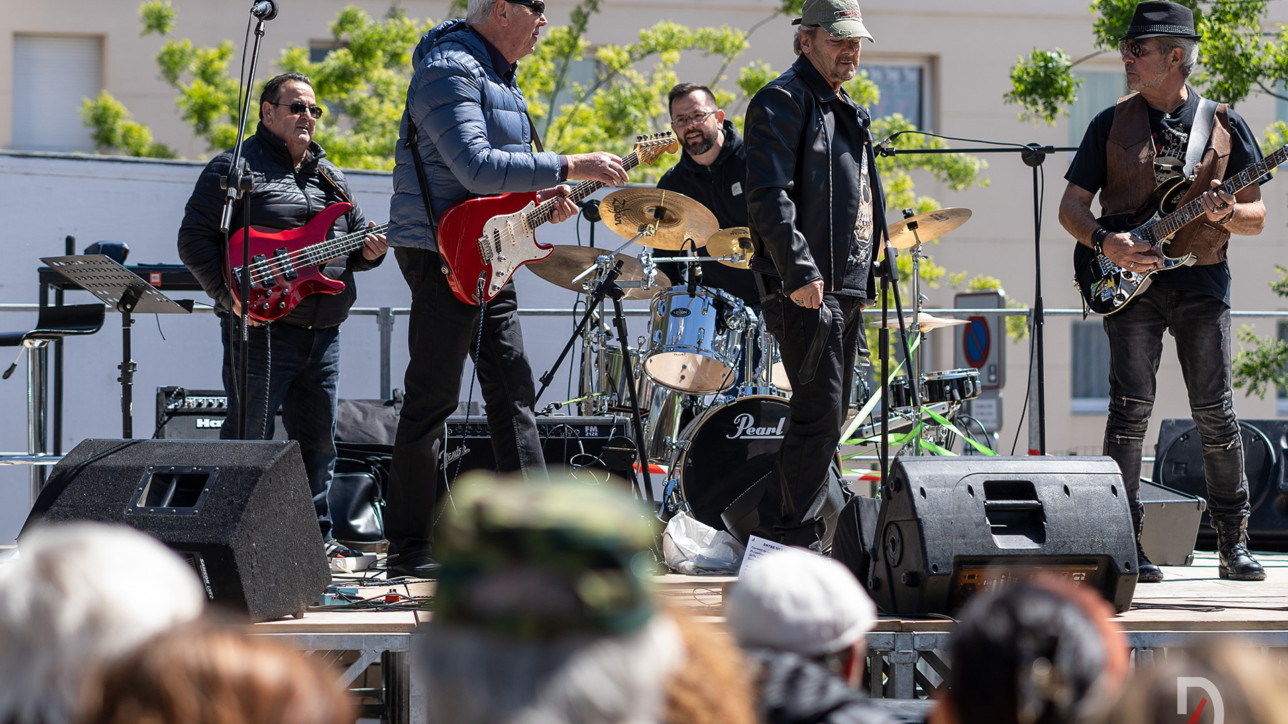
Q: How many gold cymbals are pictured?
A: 5